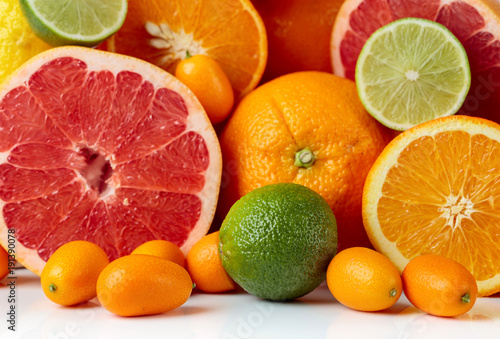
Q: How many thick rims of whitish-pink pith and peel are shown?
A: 2